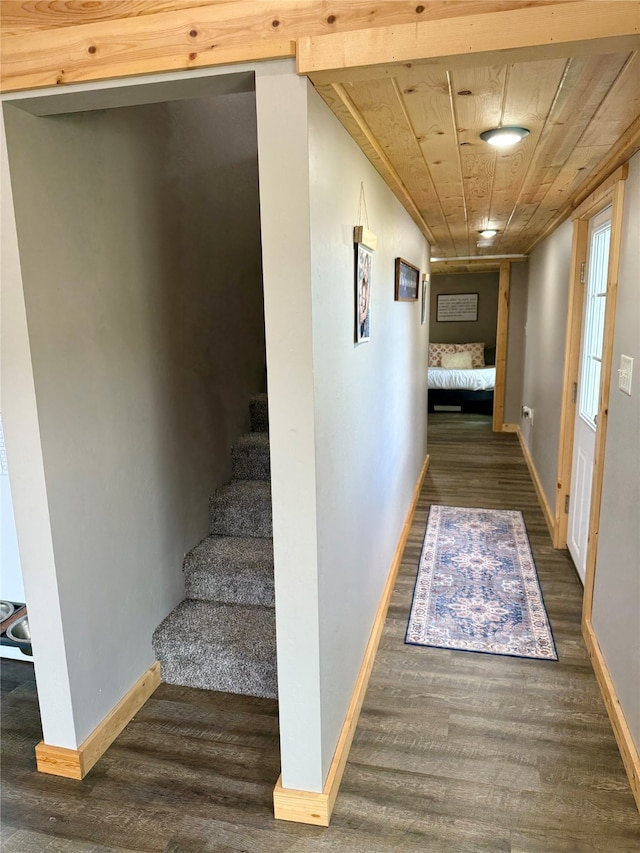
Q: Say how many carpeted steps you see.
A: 5